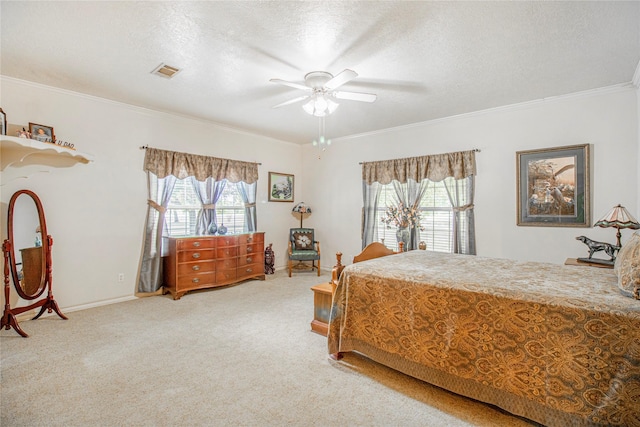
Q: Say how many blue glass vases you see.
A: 2